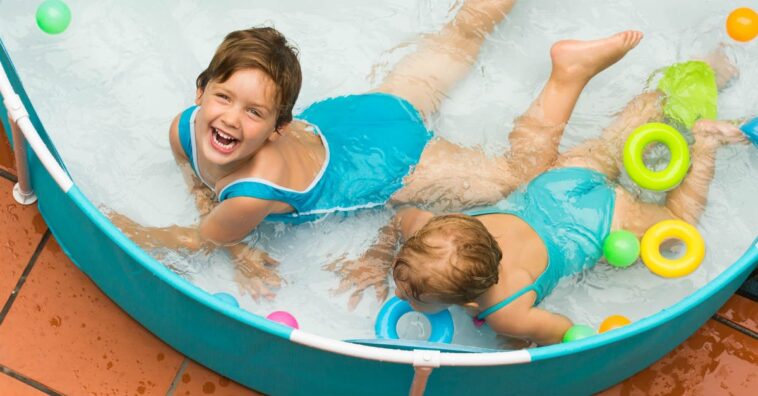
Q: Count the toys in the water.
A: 12